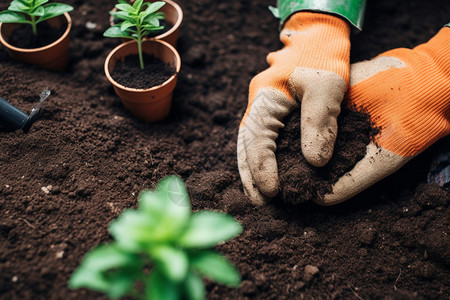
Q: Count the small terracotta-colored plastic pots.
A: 3